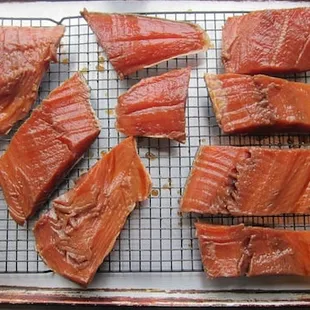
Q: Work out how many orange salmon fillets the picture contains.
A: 9